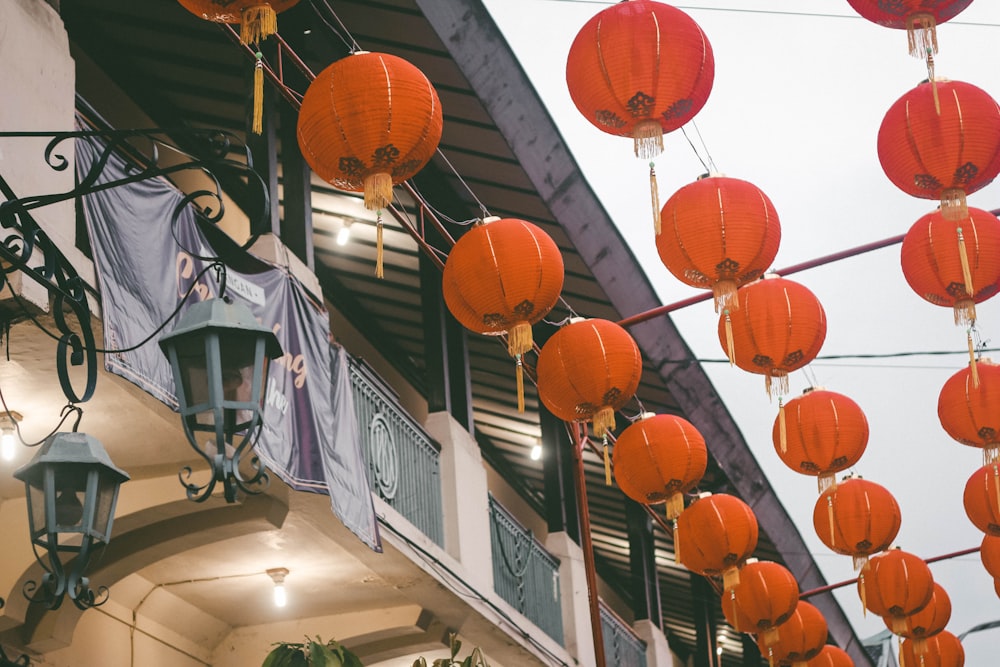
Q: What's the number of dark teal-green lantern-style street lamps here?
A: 2